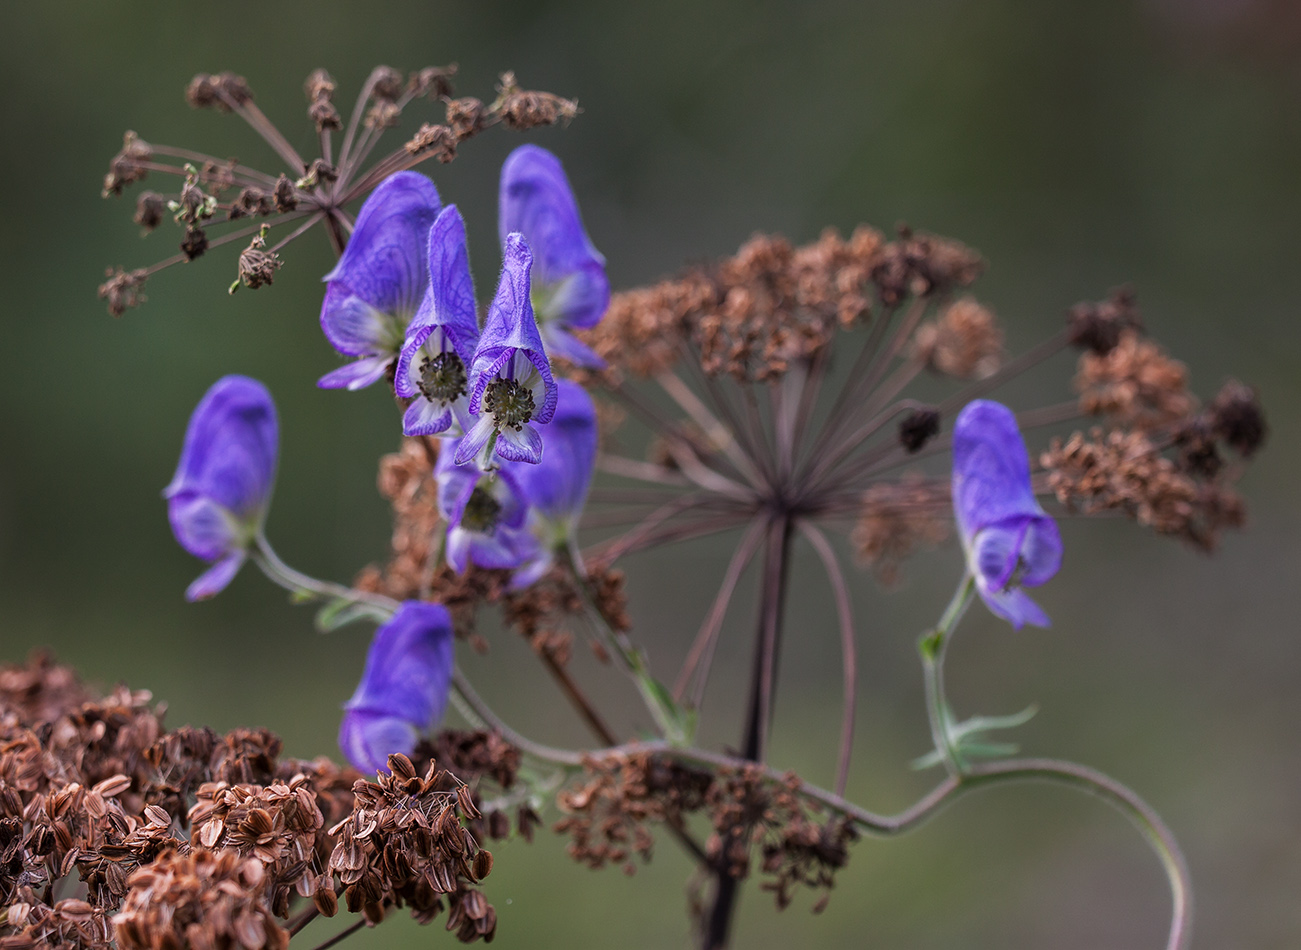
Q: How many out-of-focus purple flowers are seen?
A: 6